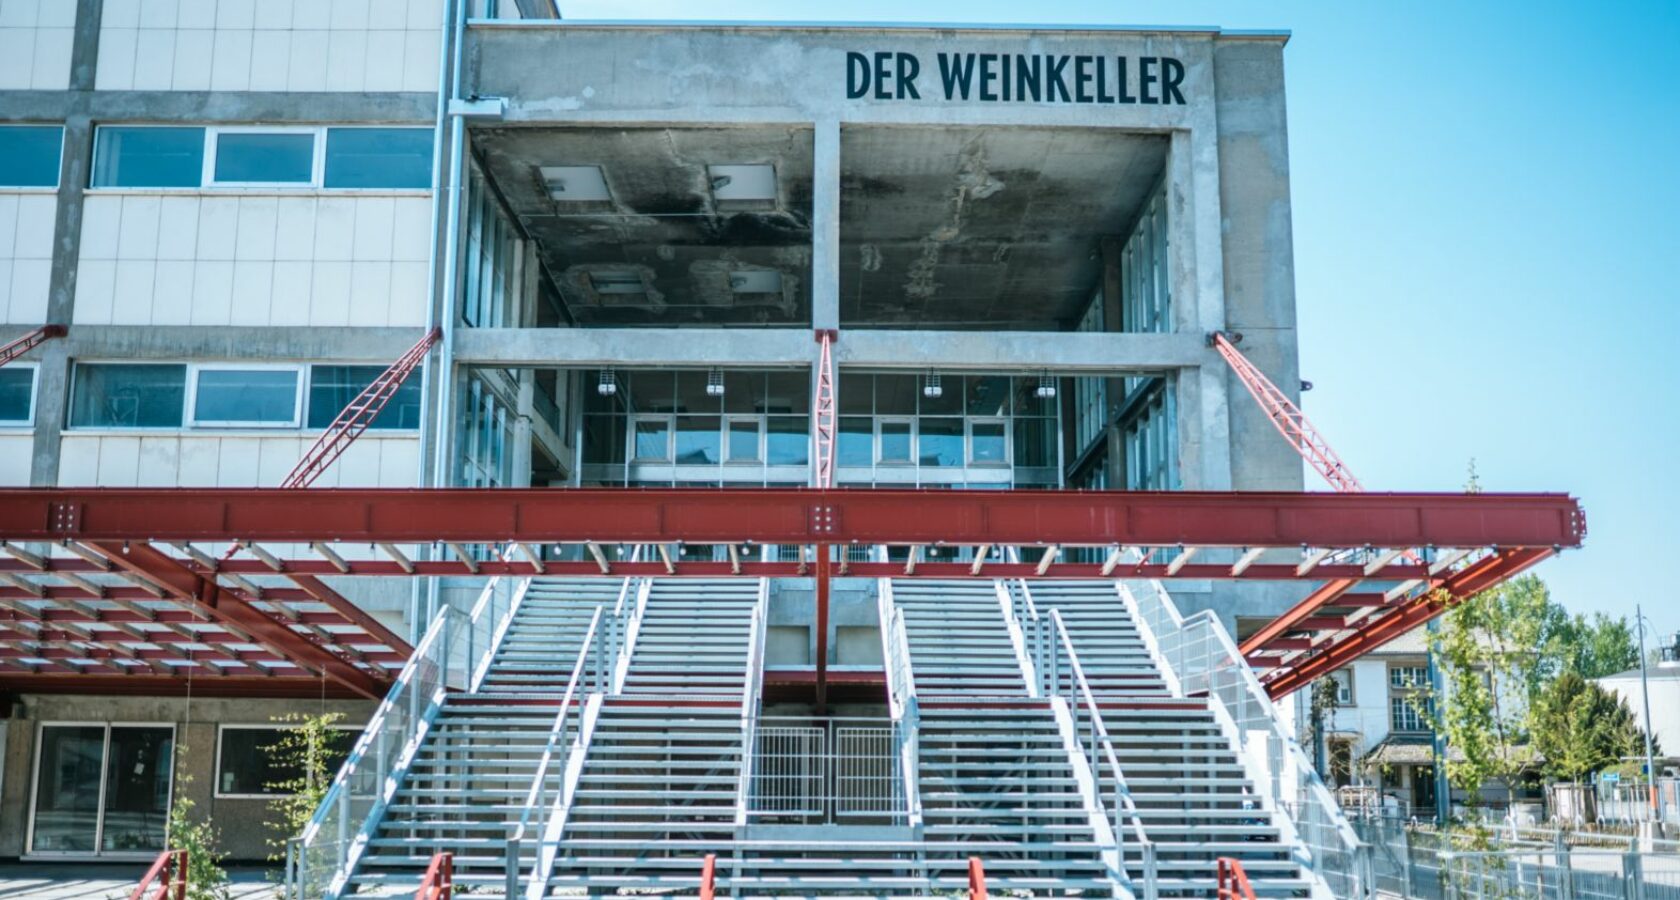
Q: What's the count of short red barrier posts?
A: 5